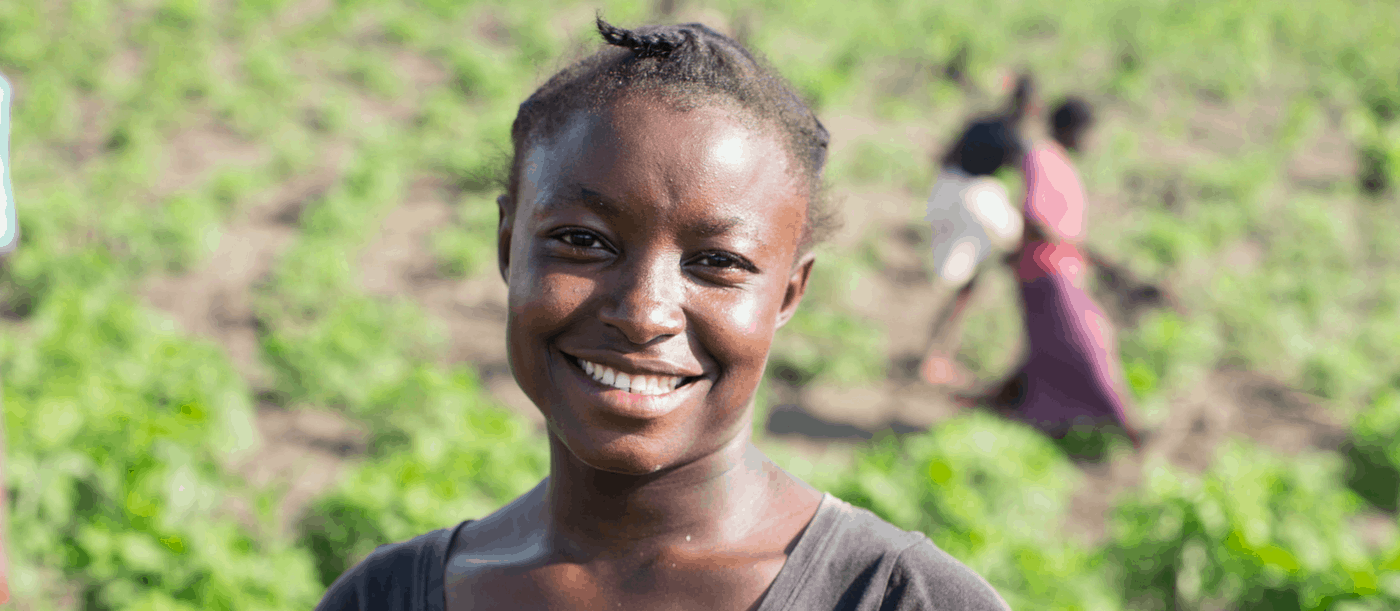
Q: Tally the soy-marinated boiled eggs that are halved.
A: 0